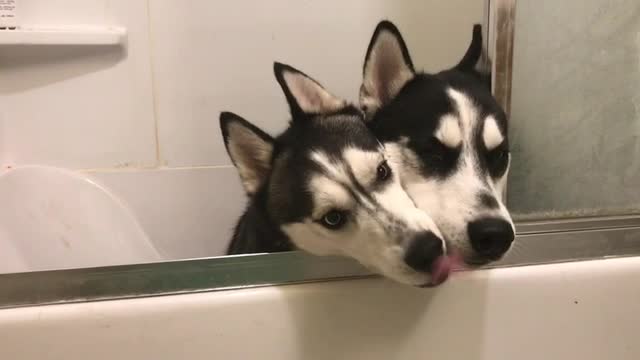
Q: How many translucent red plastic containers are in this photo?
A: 0